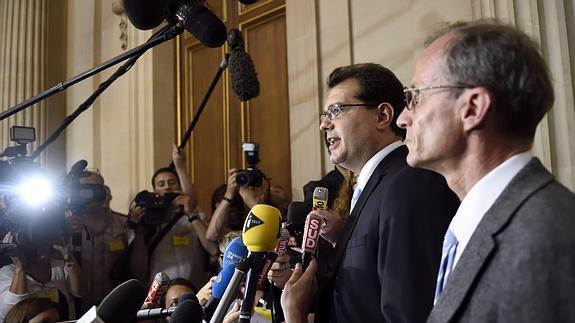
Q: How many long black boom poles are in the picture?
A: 3